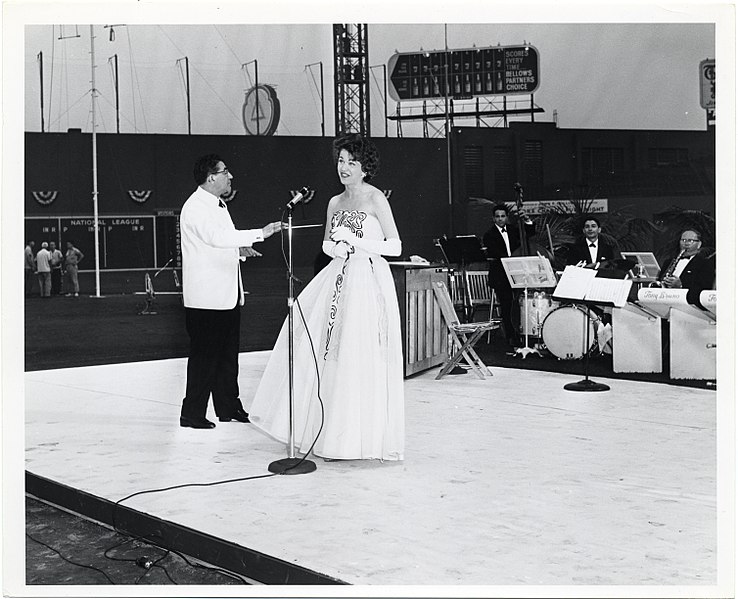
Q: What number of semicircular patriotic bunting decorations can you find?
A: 5